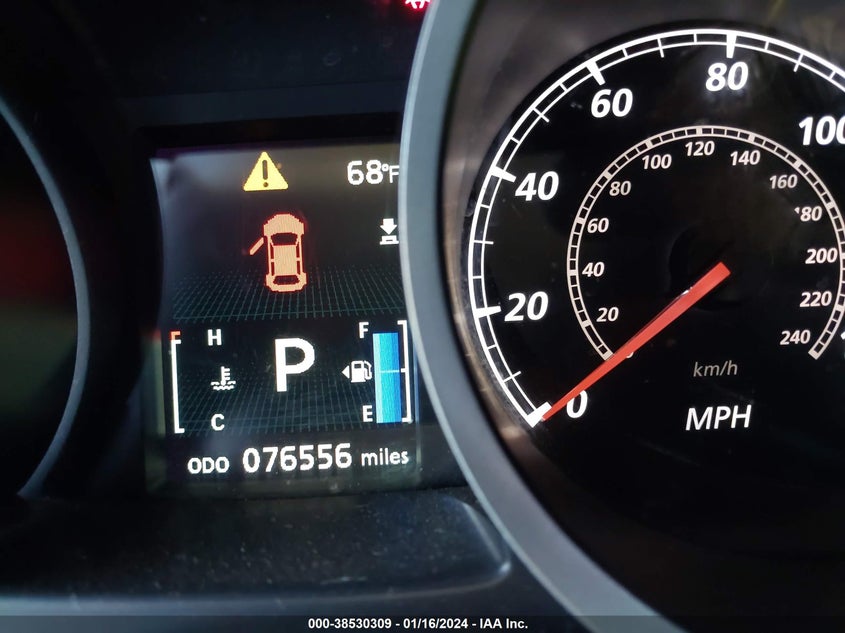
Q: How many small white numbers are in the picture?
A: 12